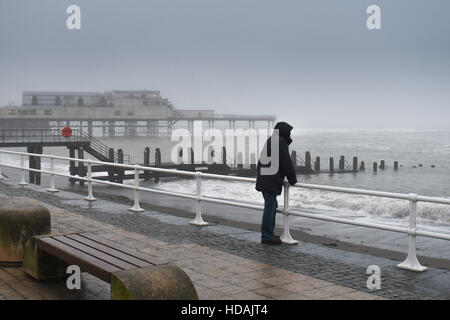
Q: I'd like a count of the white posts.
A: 8